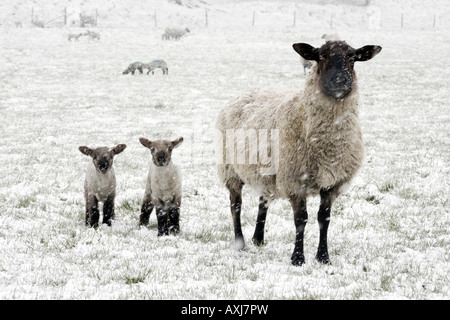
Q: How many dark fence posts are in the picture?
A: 10